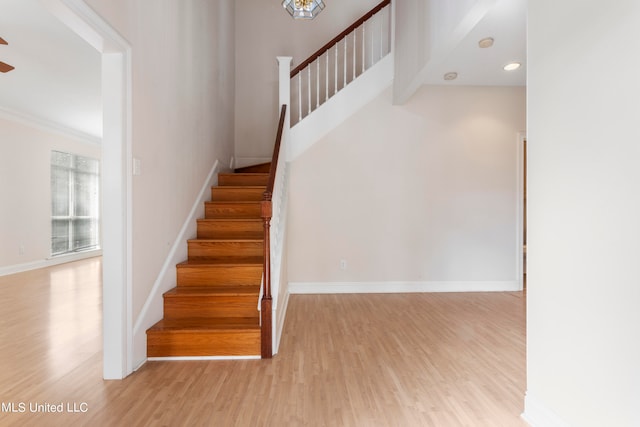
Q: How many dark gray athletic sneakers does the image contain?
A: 0